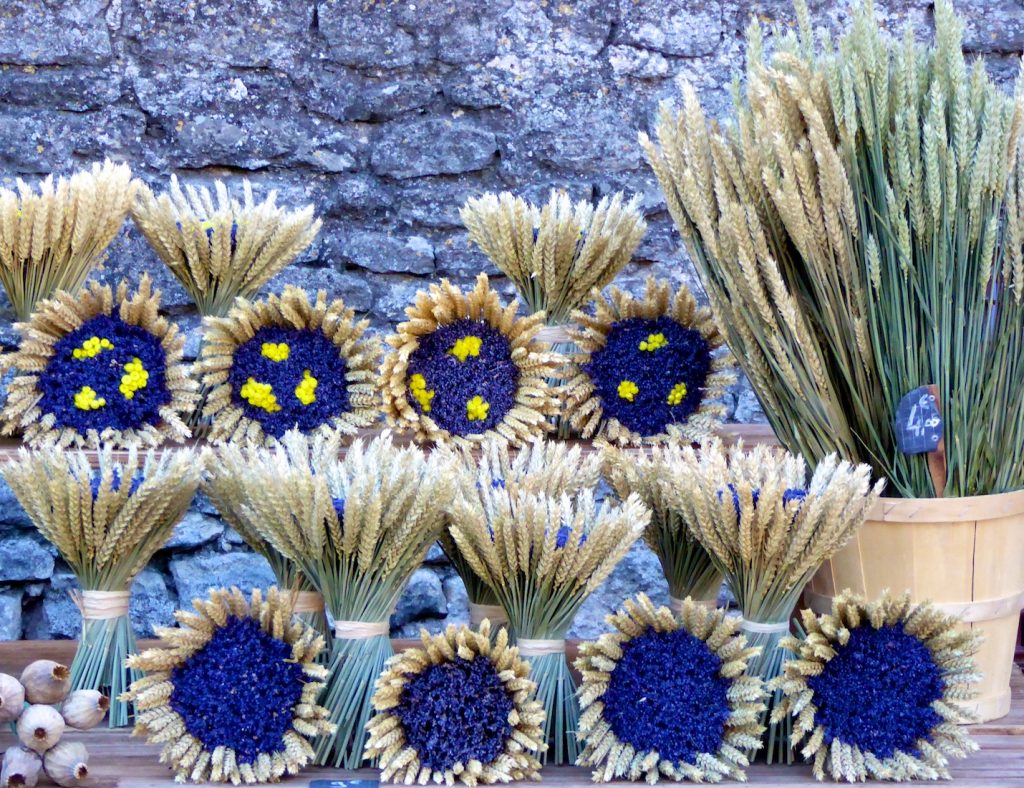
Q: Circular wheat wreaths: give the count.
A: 8